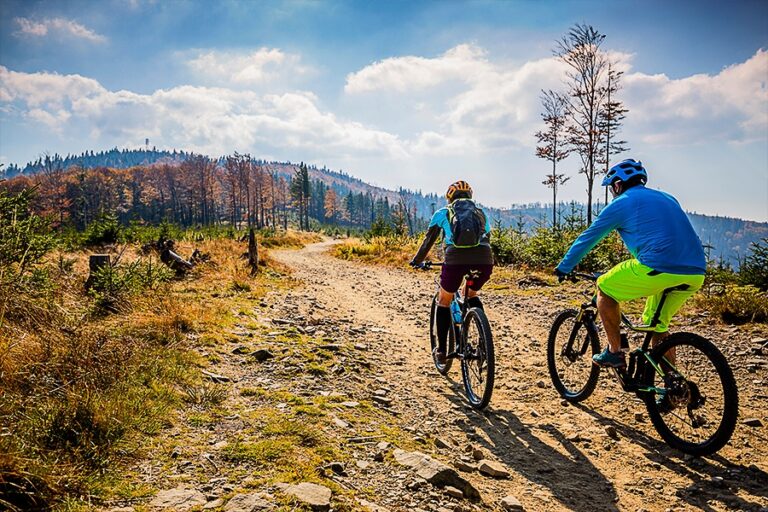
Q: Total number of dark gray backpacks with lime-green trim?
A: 1